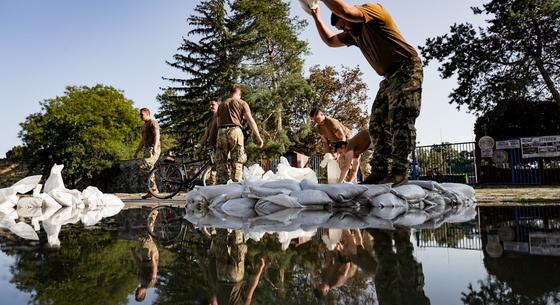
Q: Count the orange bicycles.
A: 0